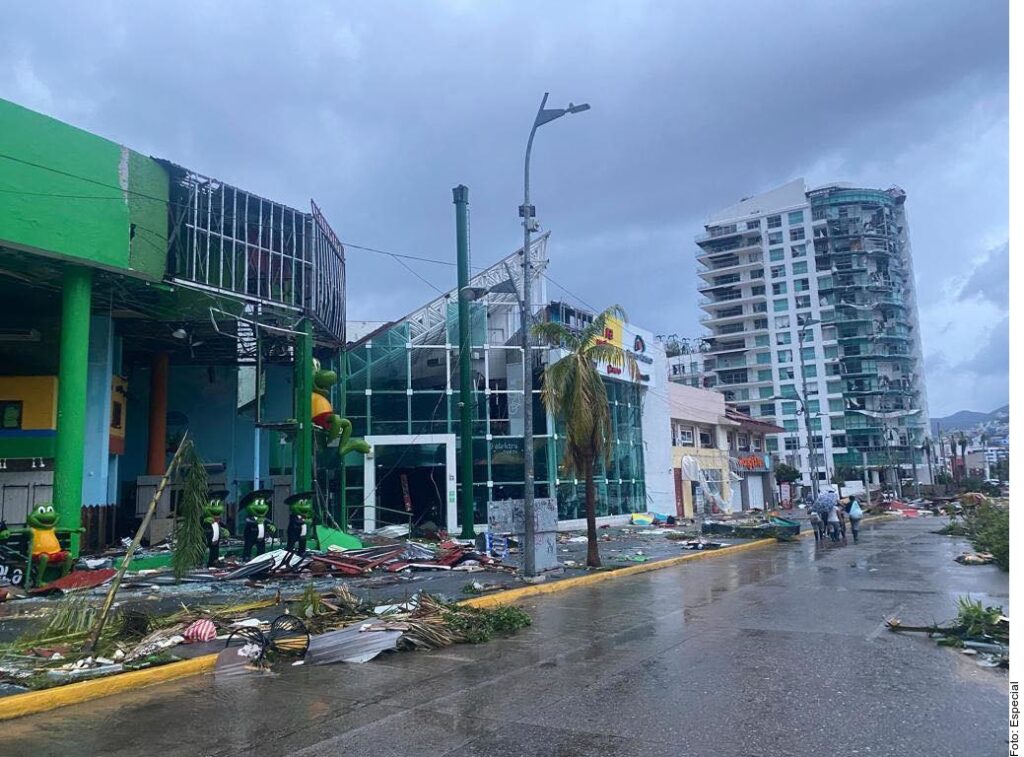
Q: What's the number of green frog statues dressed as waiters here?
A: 3